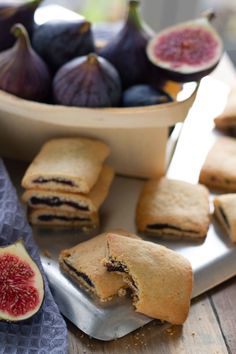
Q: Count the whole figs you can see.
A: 6